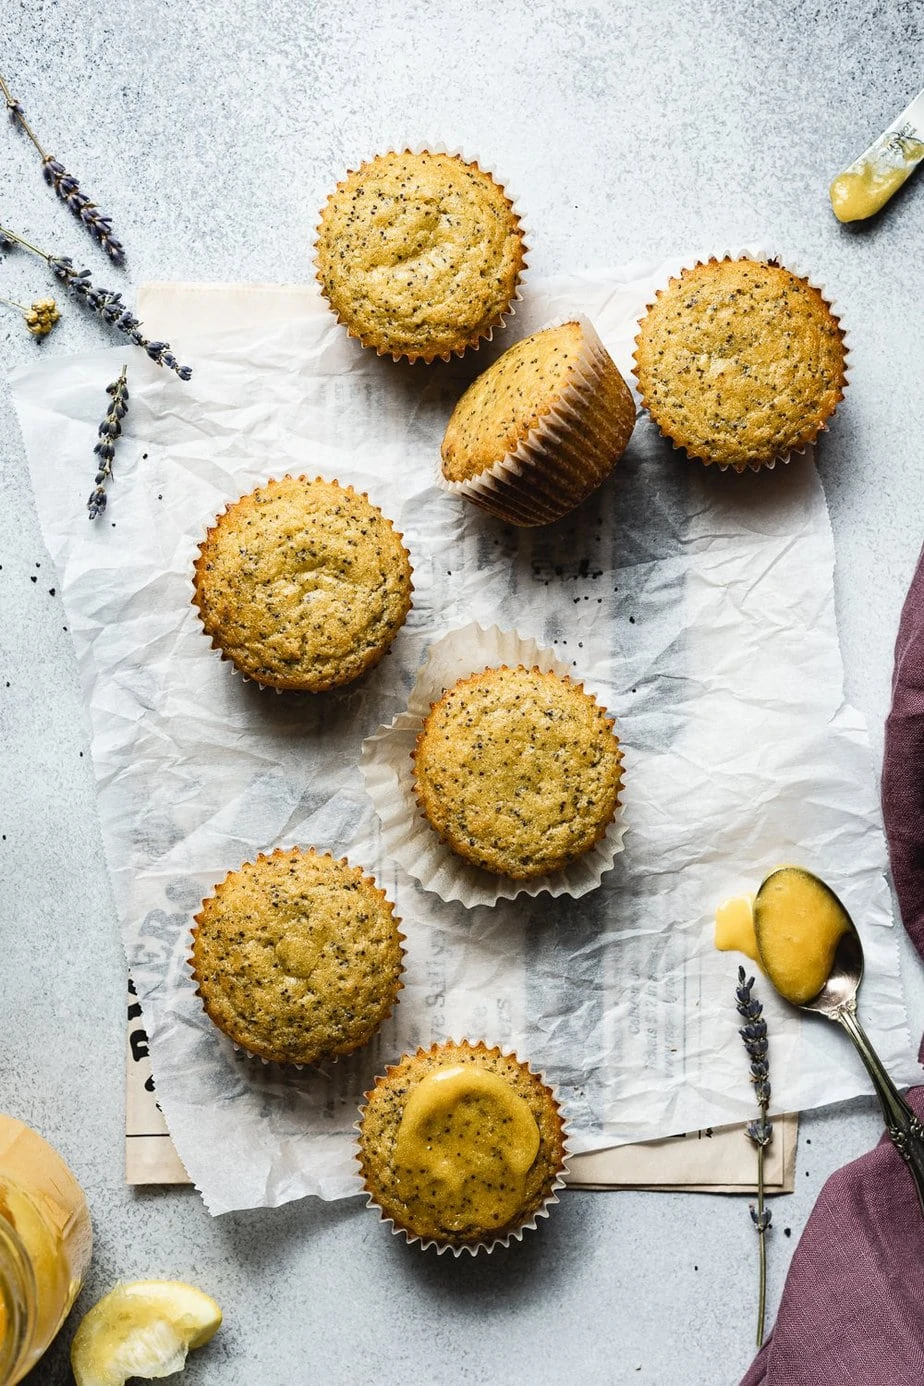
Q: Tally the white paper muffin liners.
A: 7